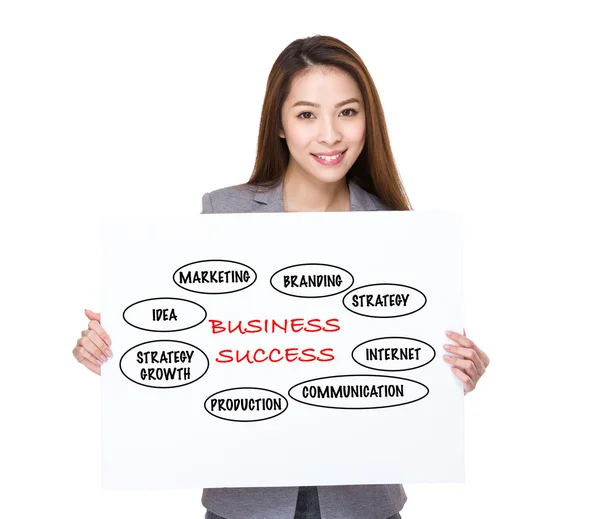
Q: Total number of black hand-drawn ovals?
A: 8